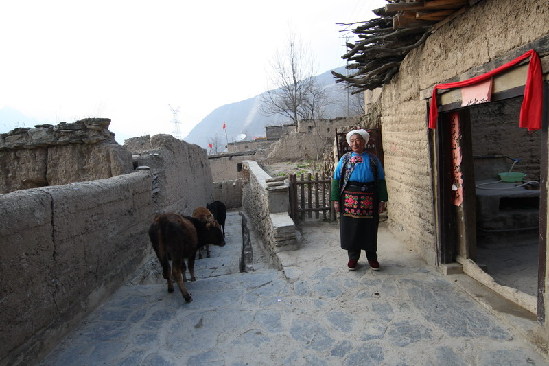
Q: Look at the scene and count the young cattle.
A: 3